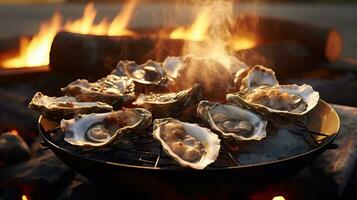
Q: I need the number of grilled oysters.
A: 11